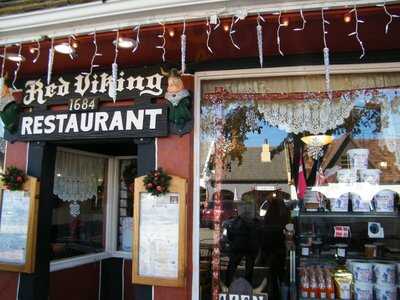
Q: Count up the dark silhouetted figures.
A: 2